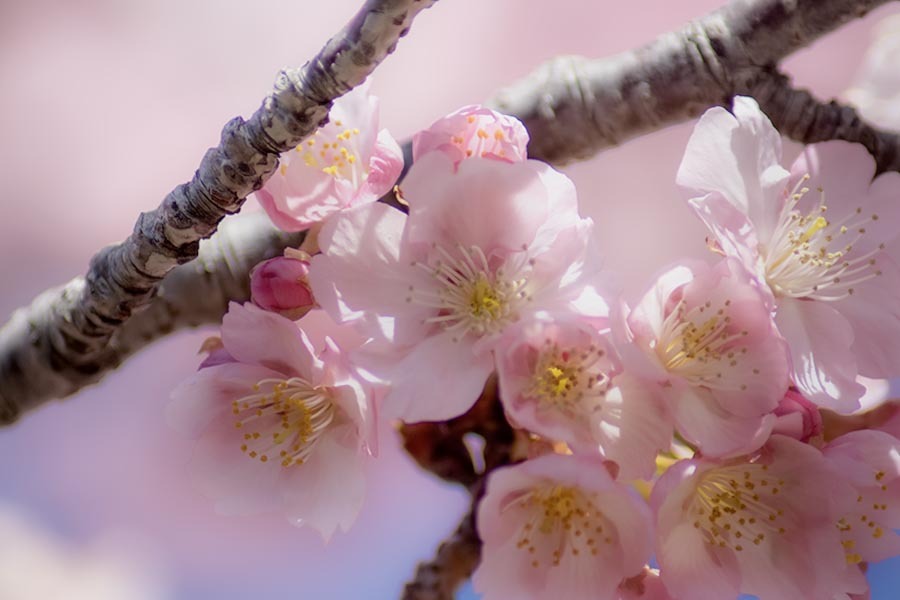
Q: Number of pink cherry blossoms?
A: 10